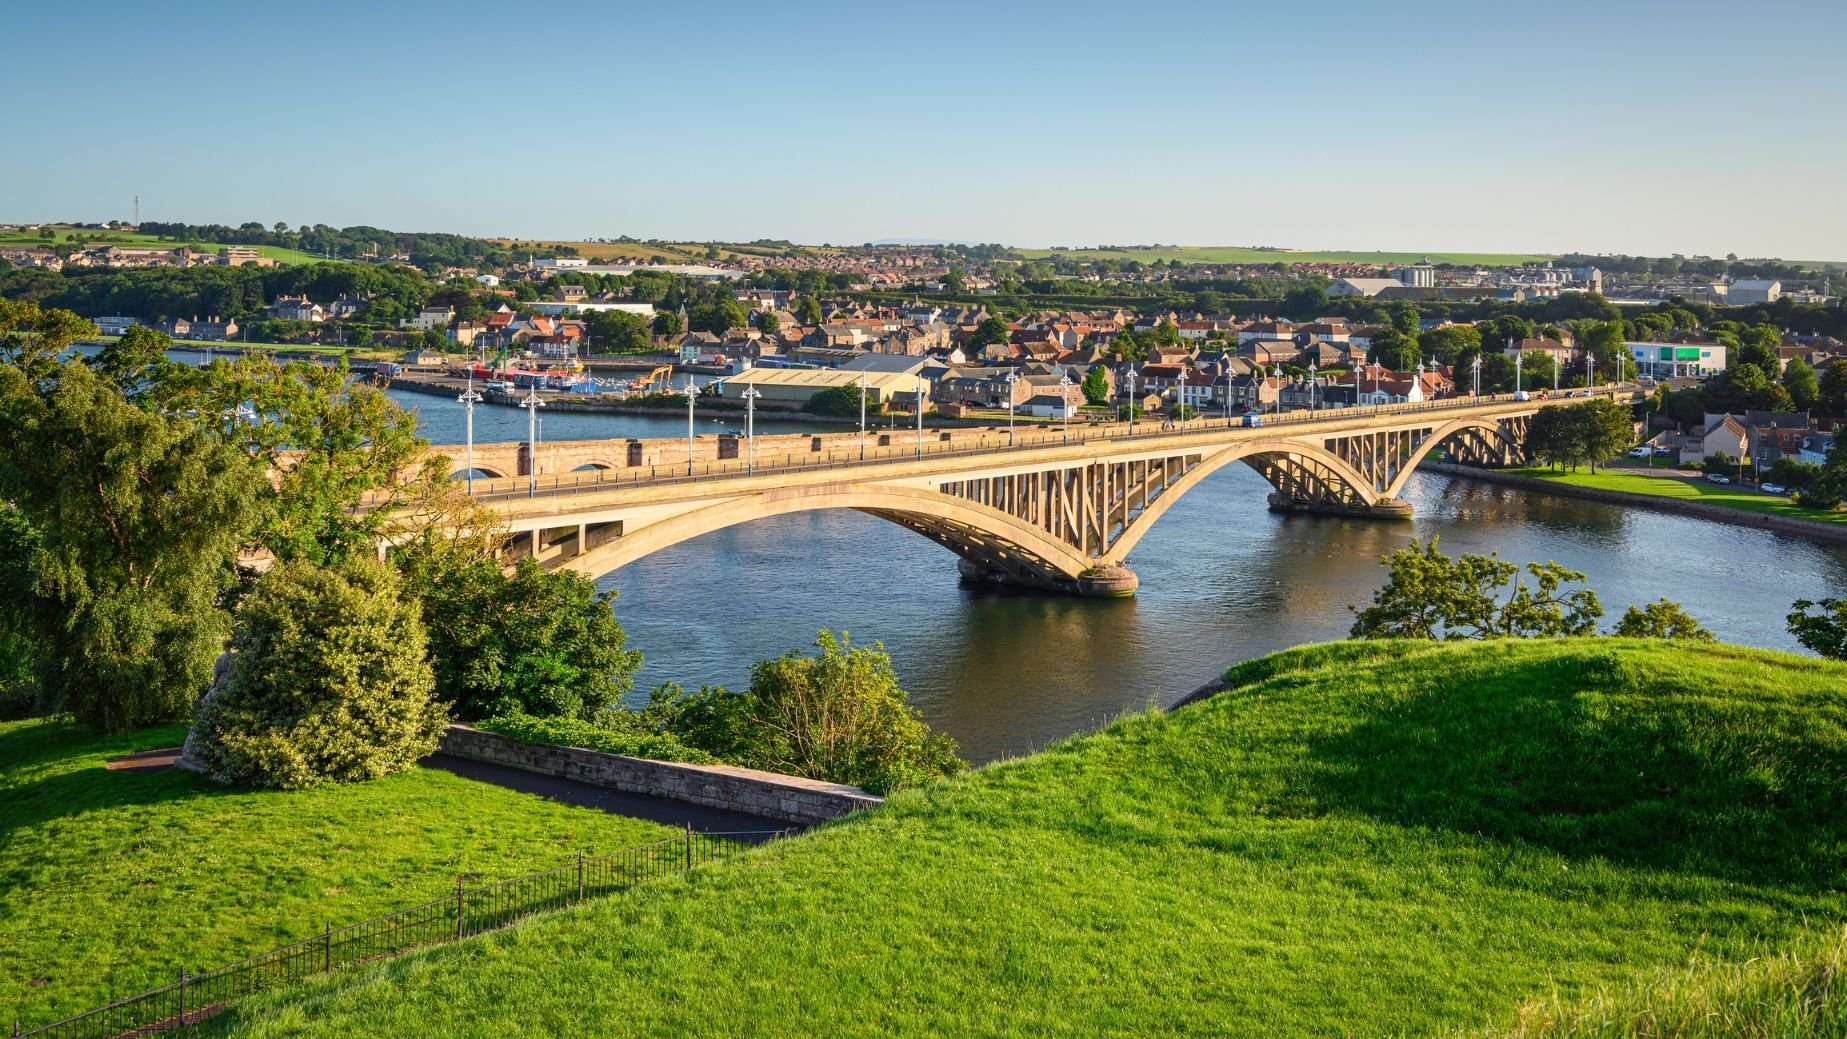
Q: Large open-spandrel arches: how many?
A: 3